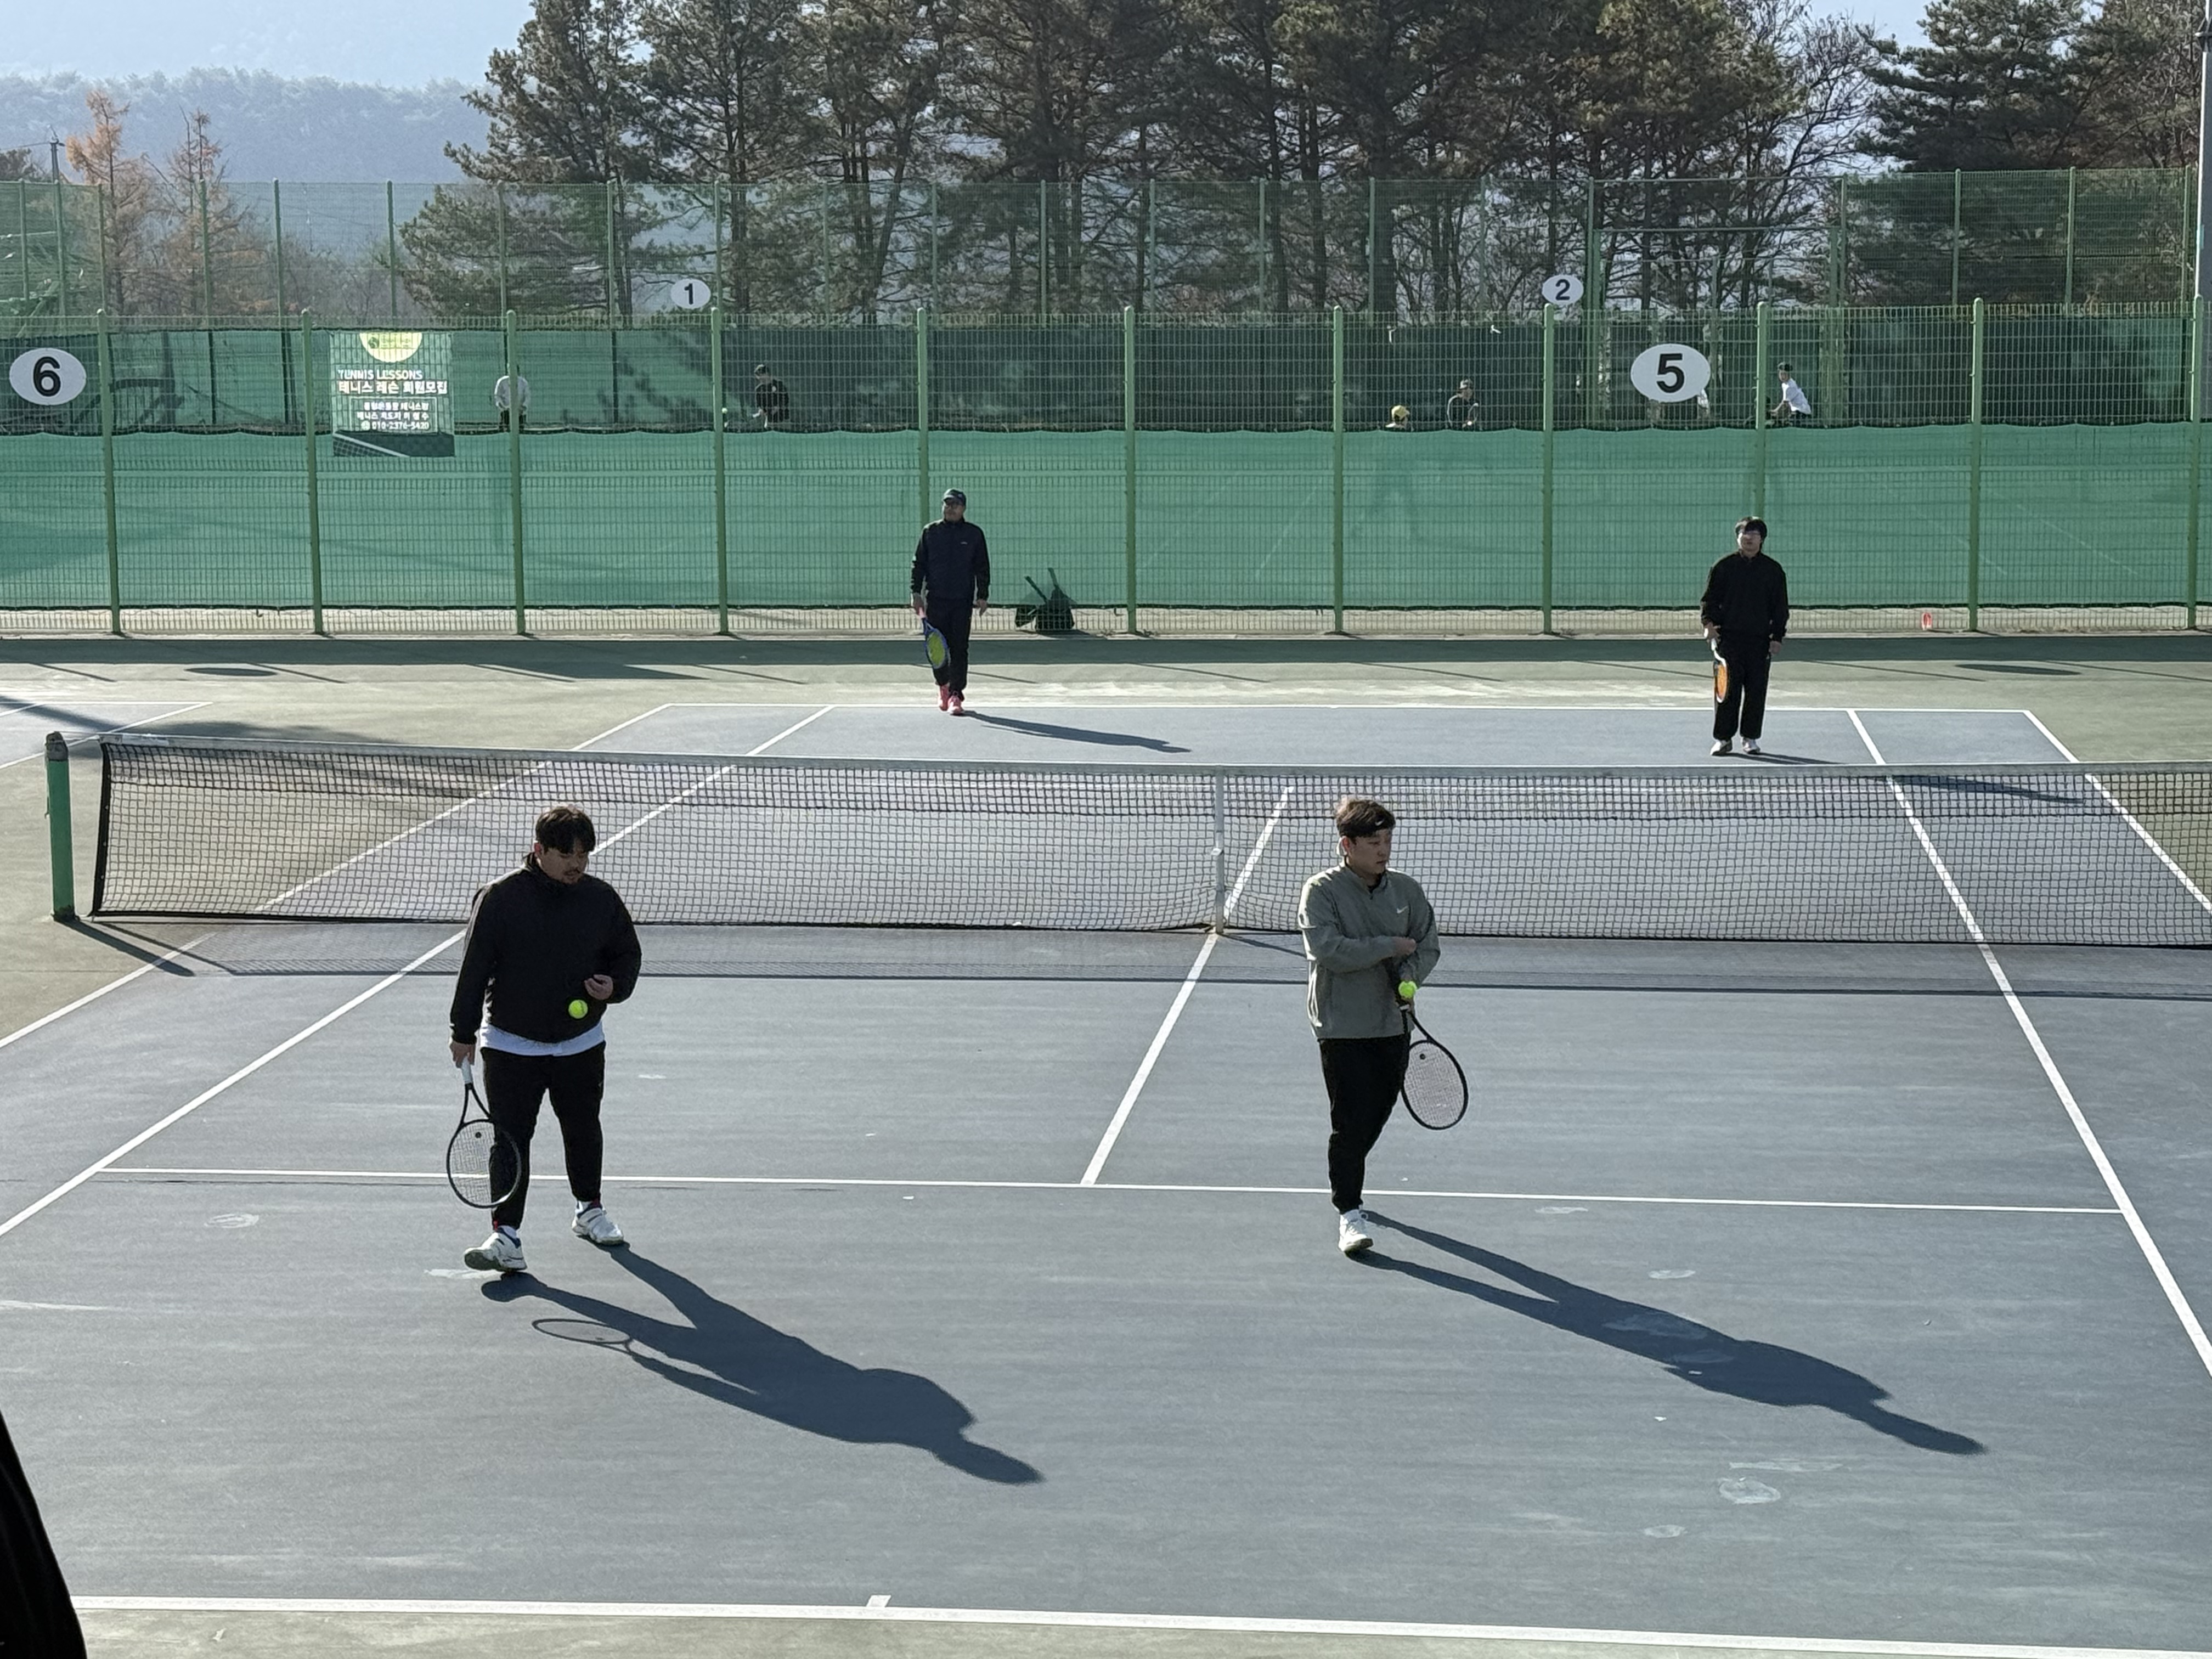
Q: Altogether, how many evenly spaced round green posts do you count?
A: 11